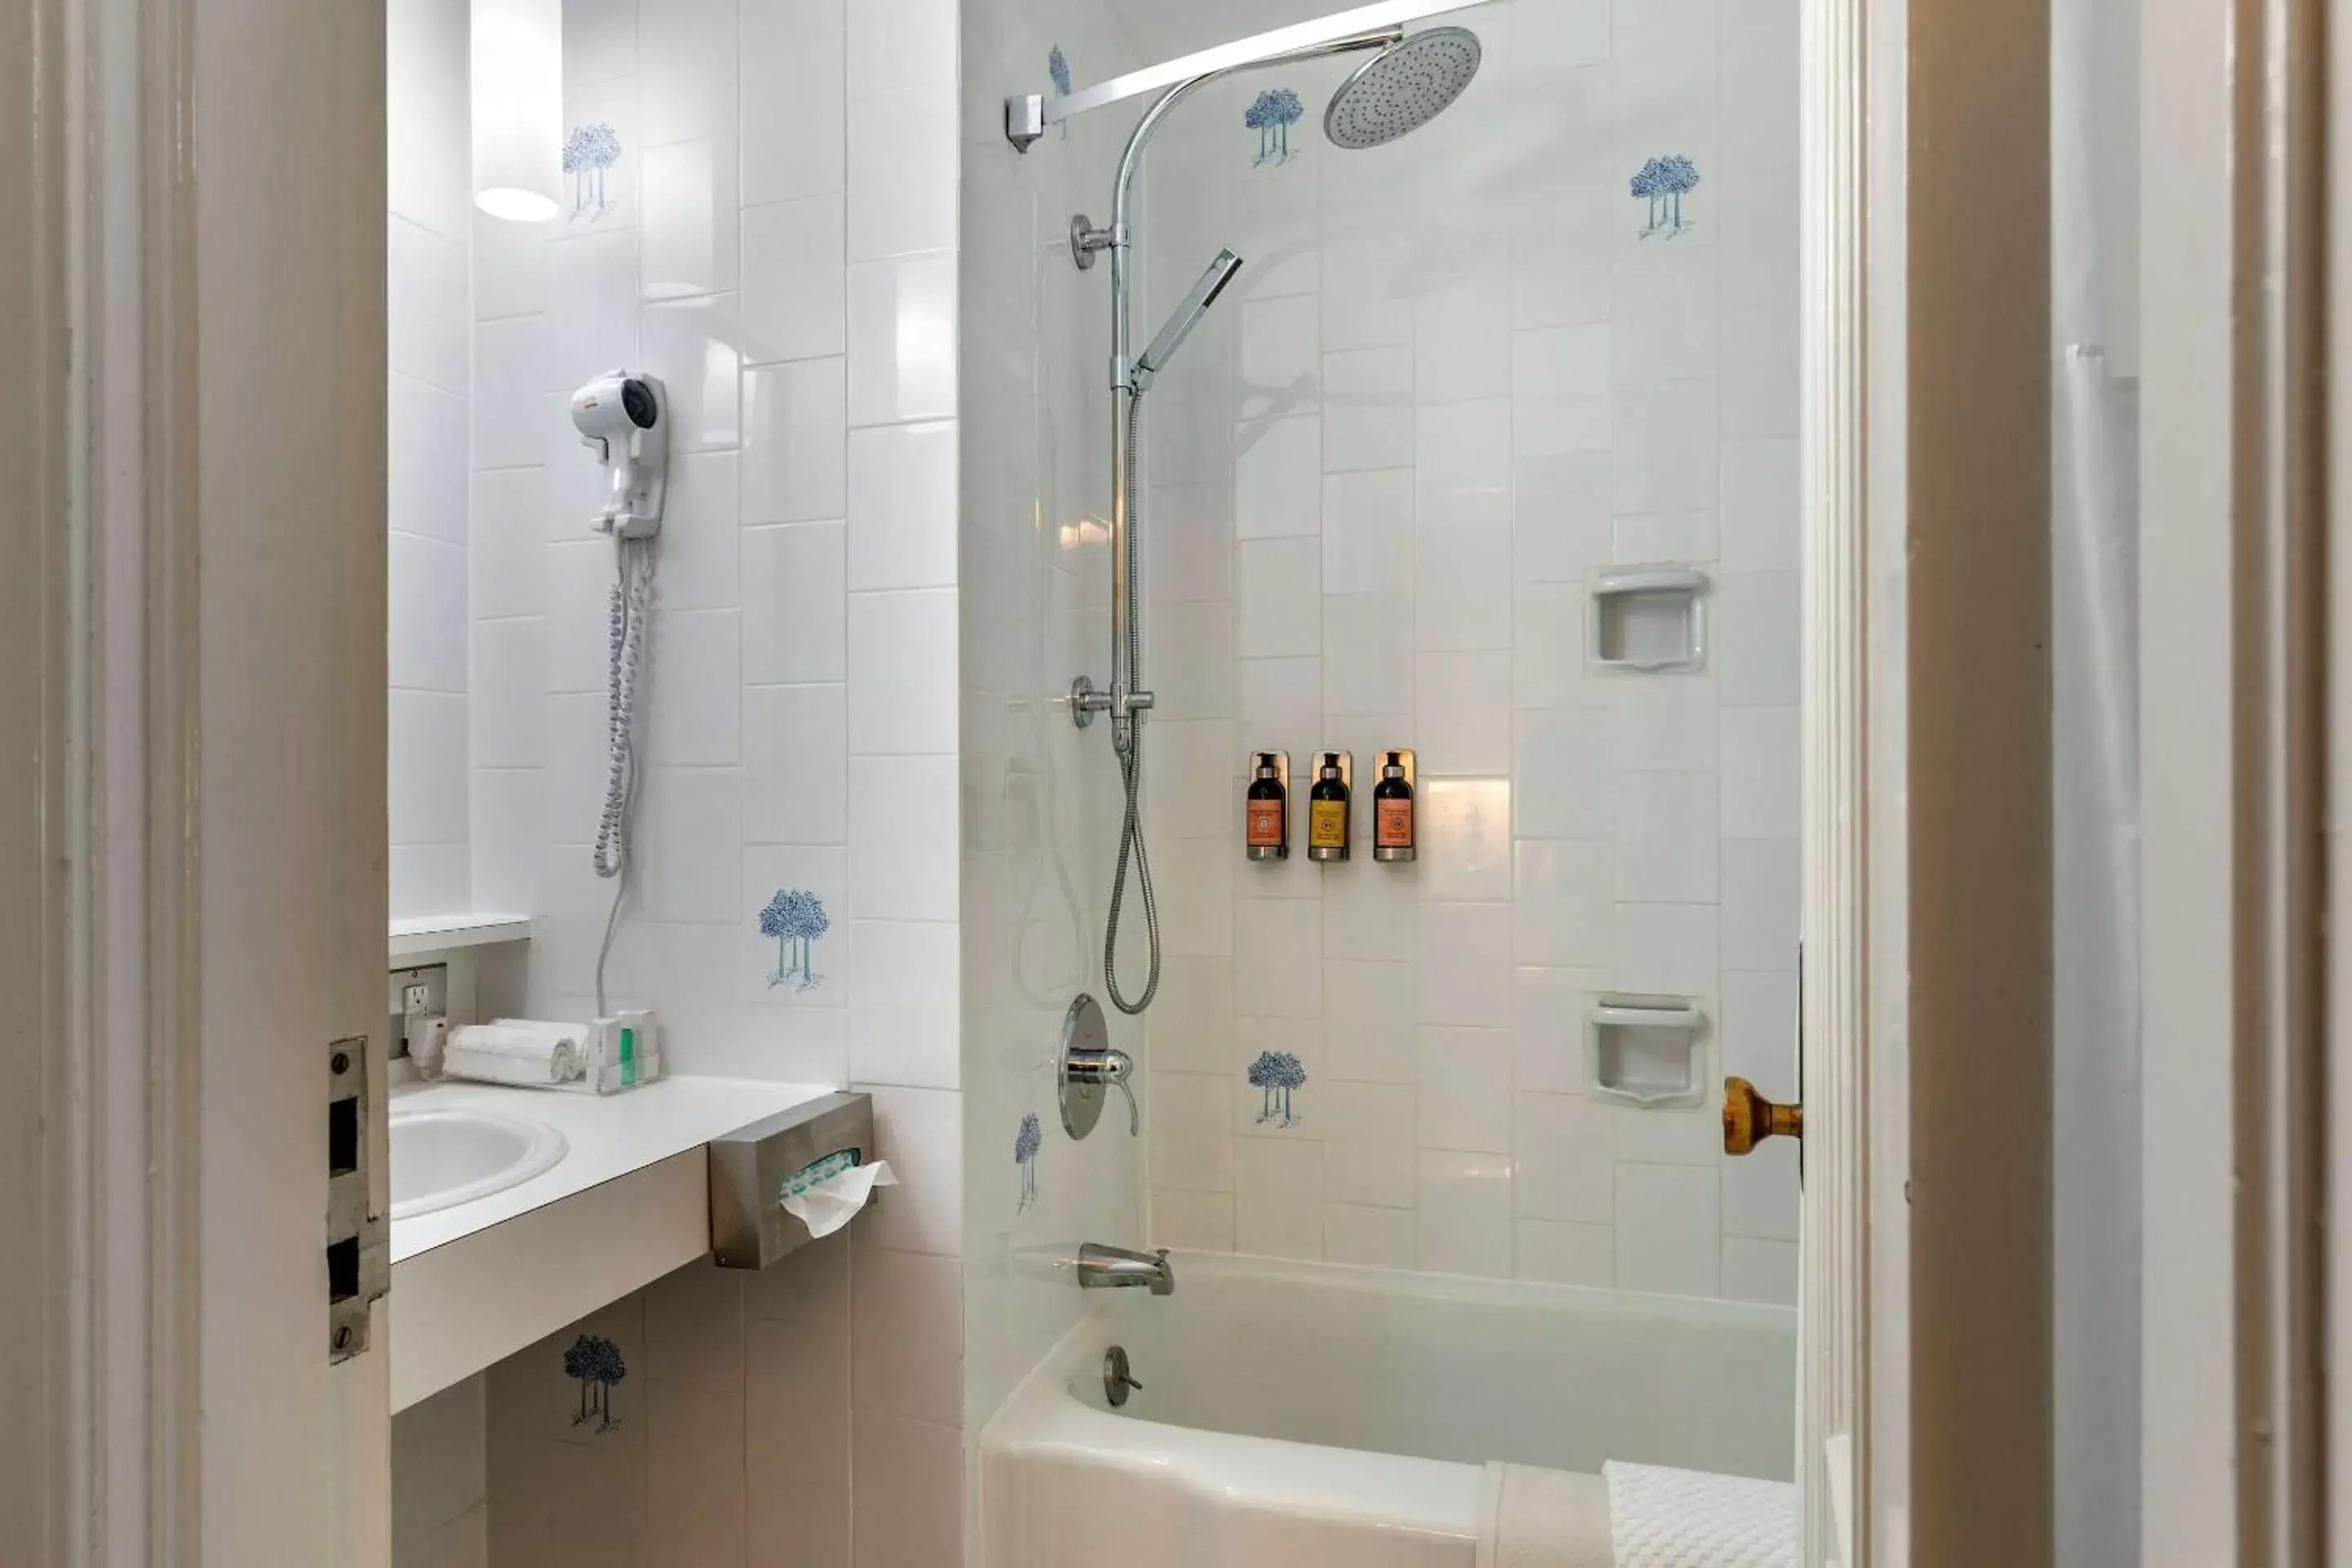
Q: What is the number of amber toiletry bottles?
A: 3